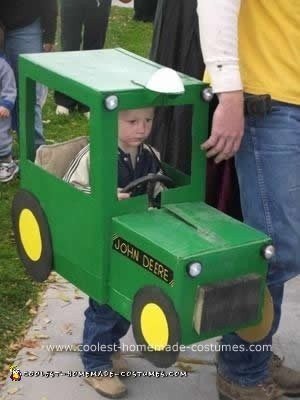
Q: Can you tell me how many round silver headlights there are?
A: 4